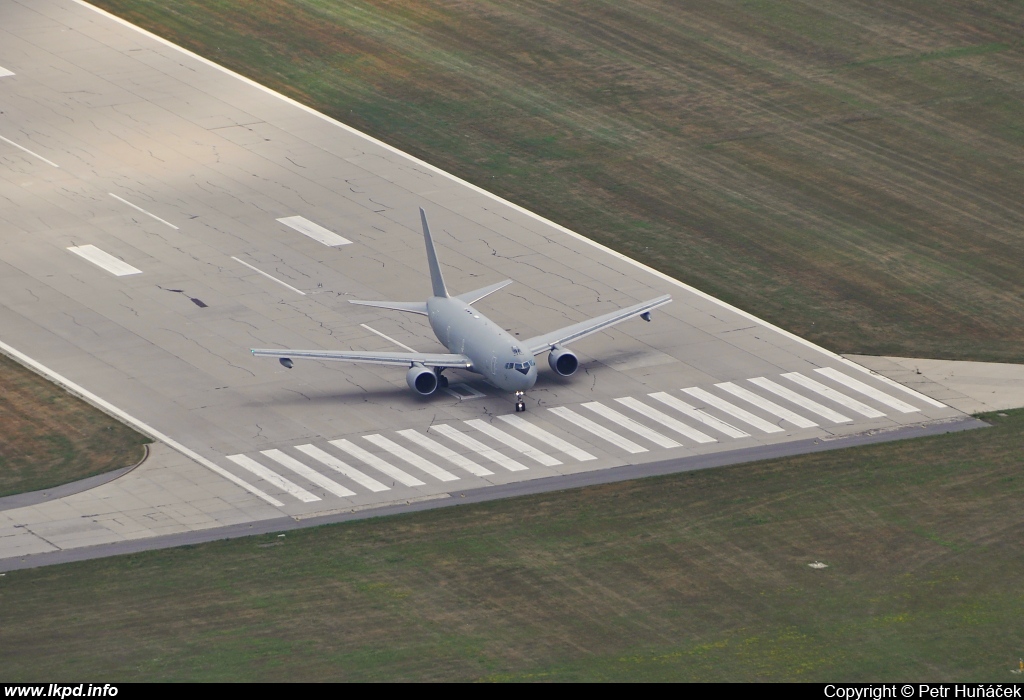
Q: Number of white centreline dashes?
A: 4